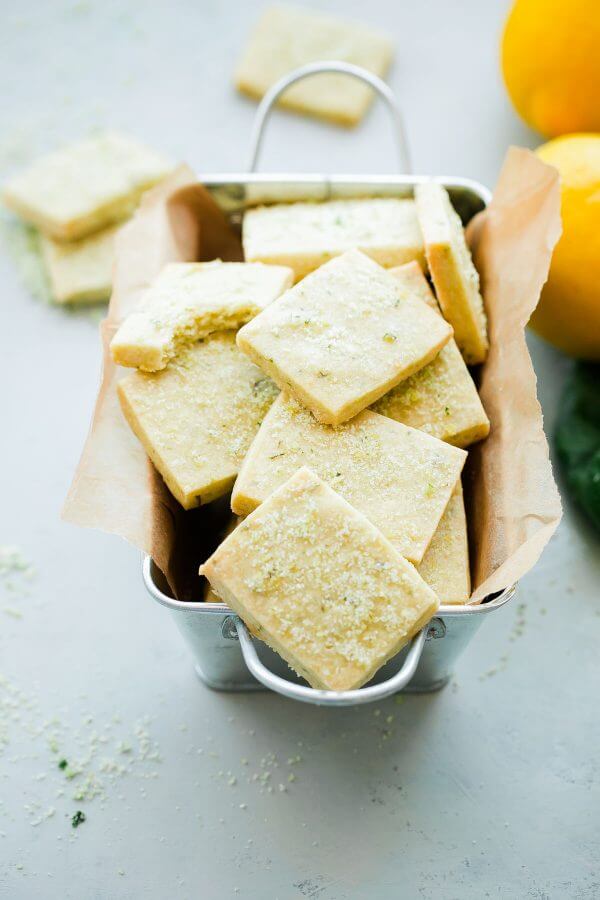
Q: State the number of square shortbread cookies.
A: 12